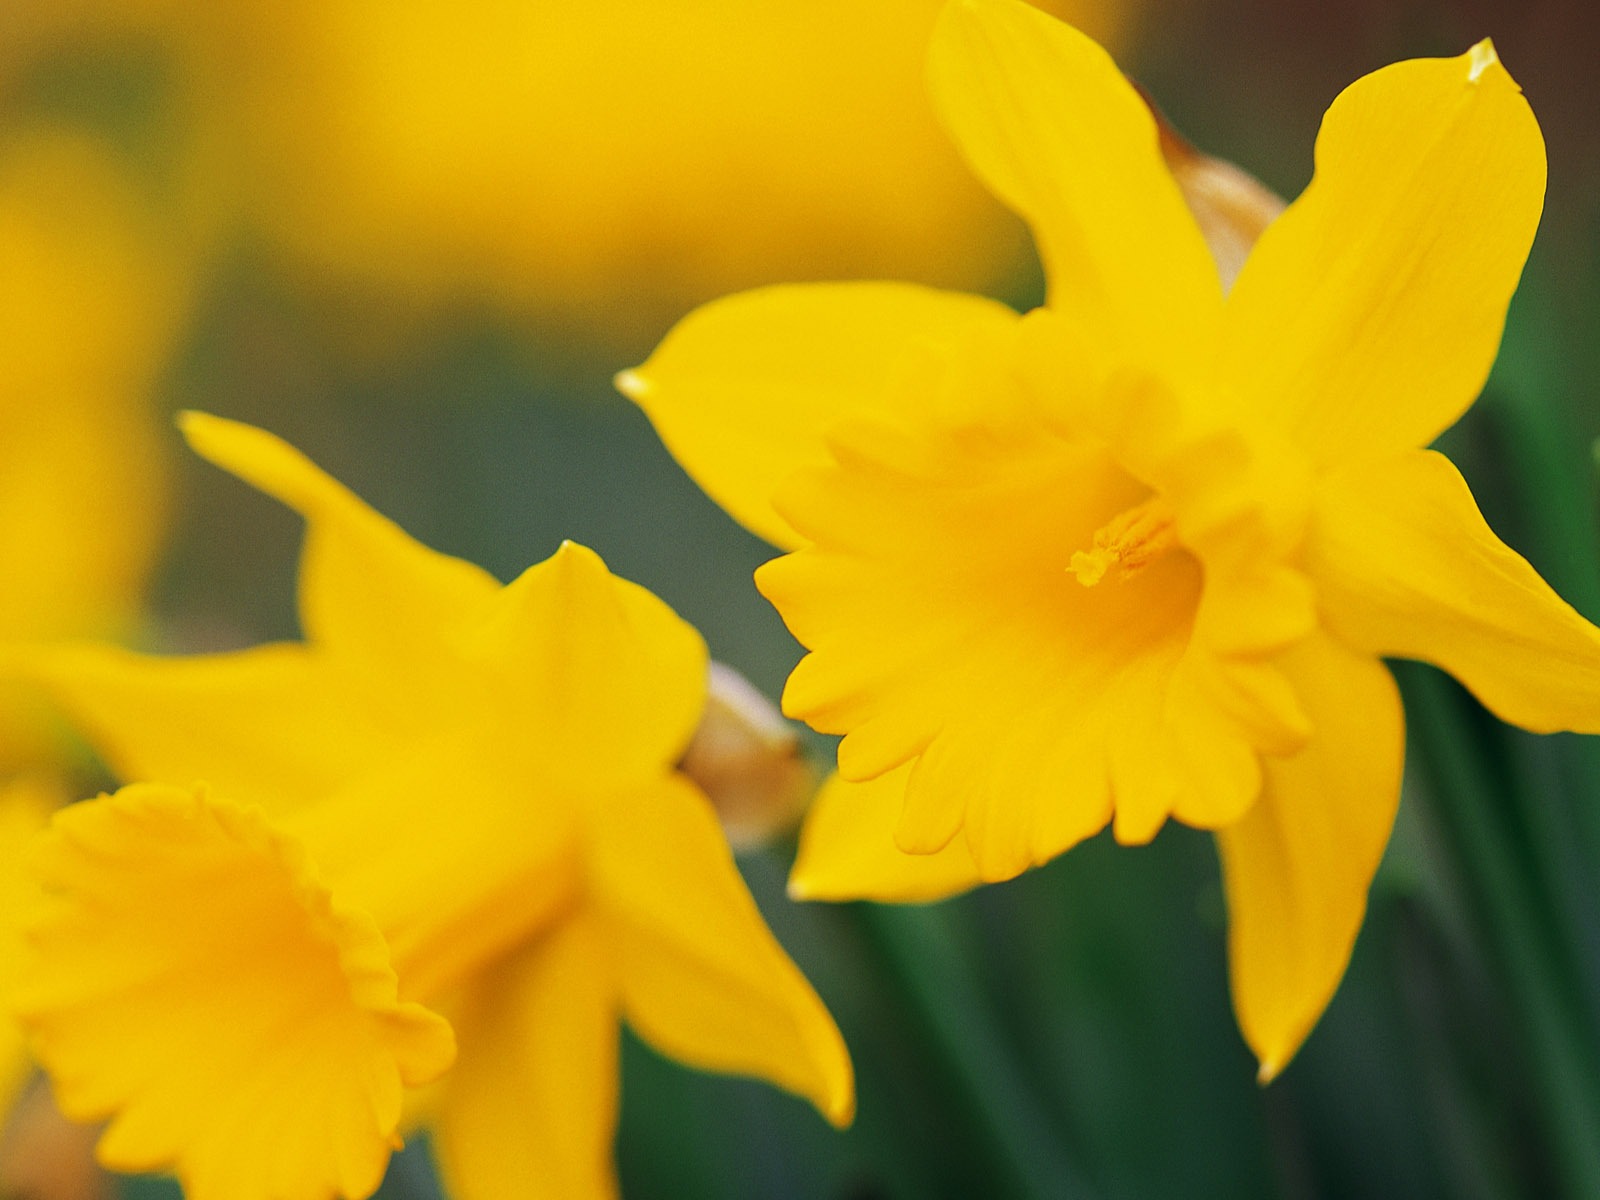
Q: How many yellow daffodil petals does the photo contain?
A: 11